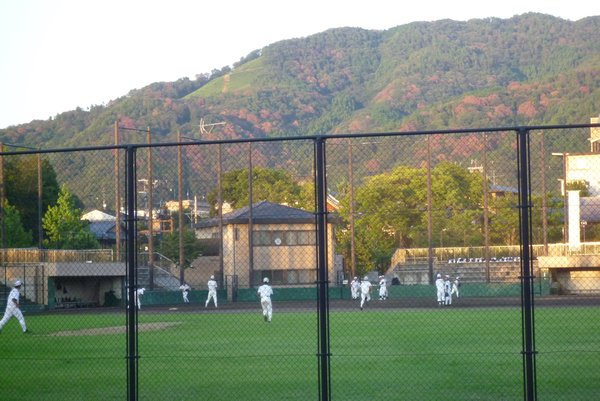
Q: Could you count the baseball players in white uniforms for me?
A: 11